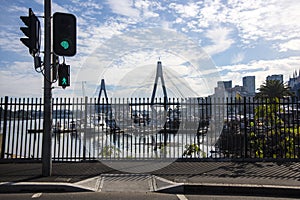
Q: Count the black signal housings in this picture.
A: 3